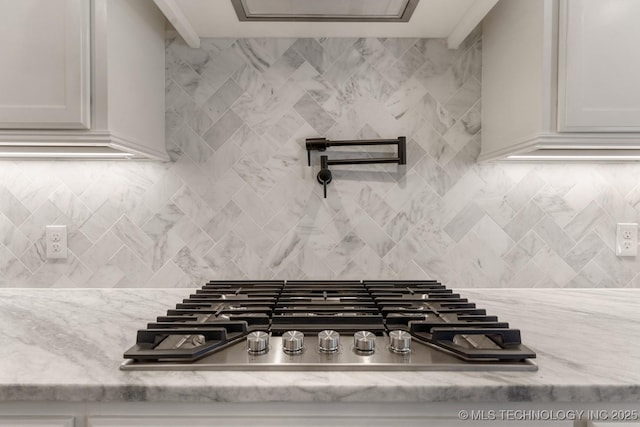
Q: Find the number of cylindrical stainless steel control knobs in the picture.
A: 5